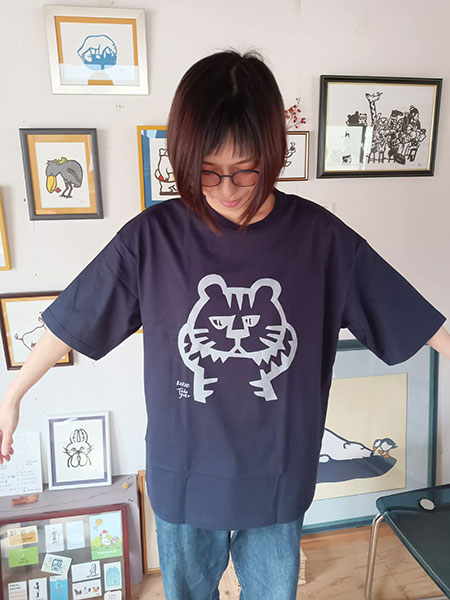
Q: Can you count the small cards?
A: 13